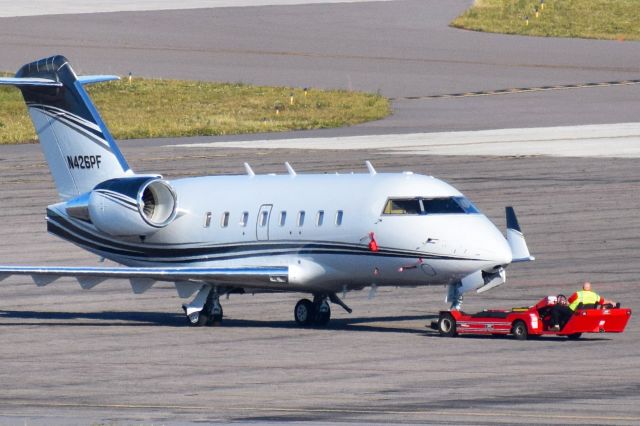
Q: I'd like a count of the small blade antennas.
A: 3